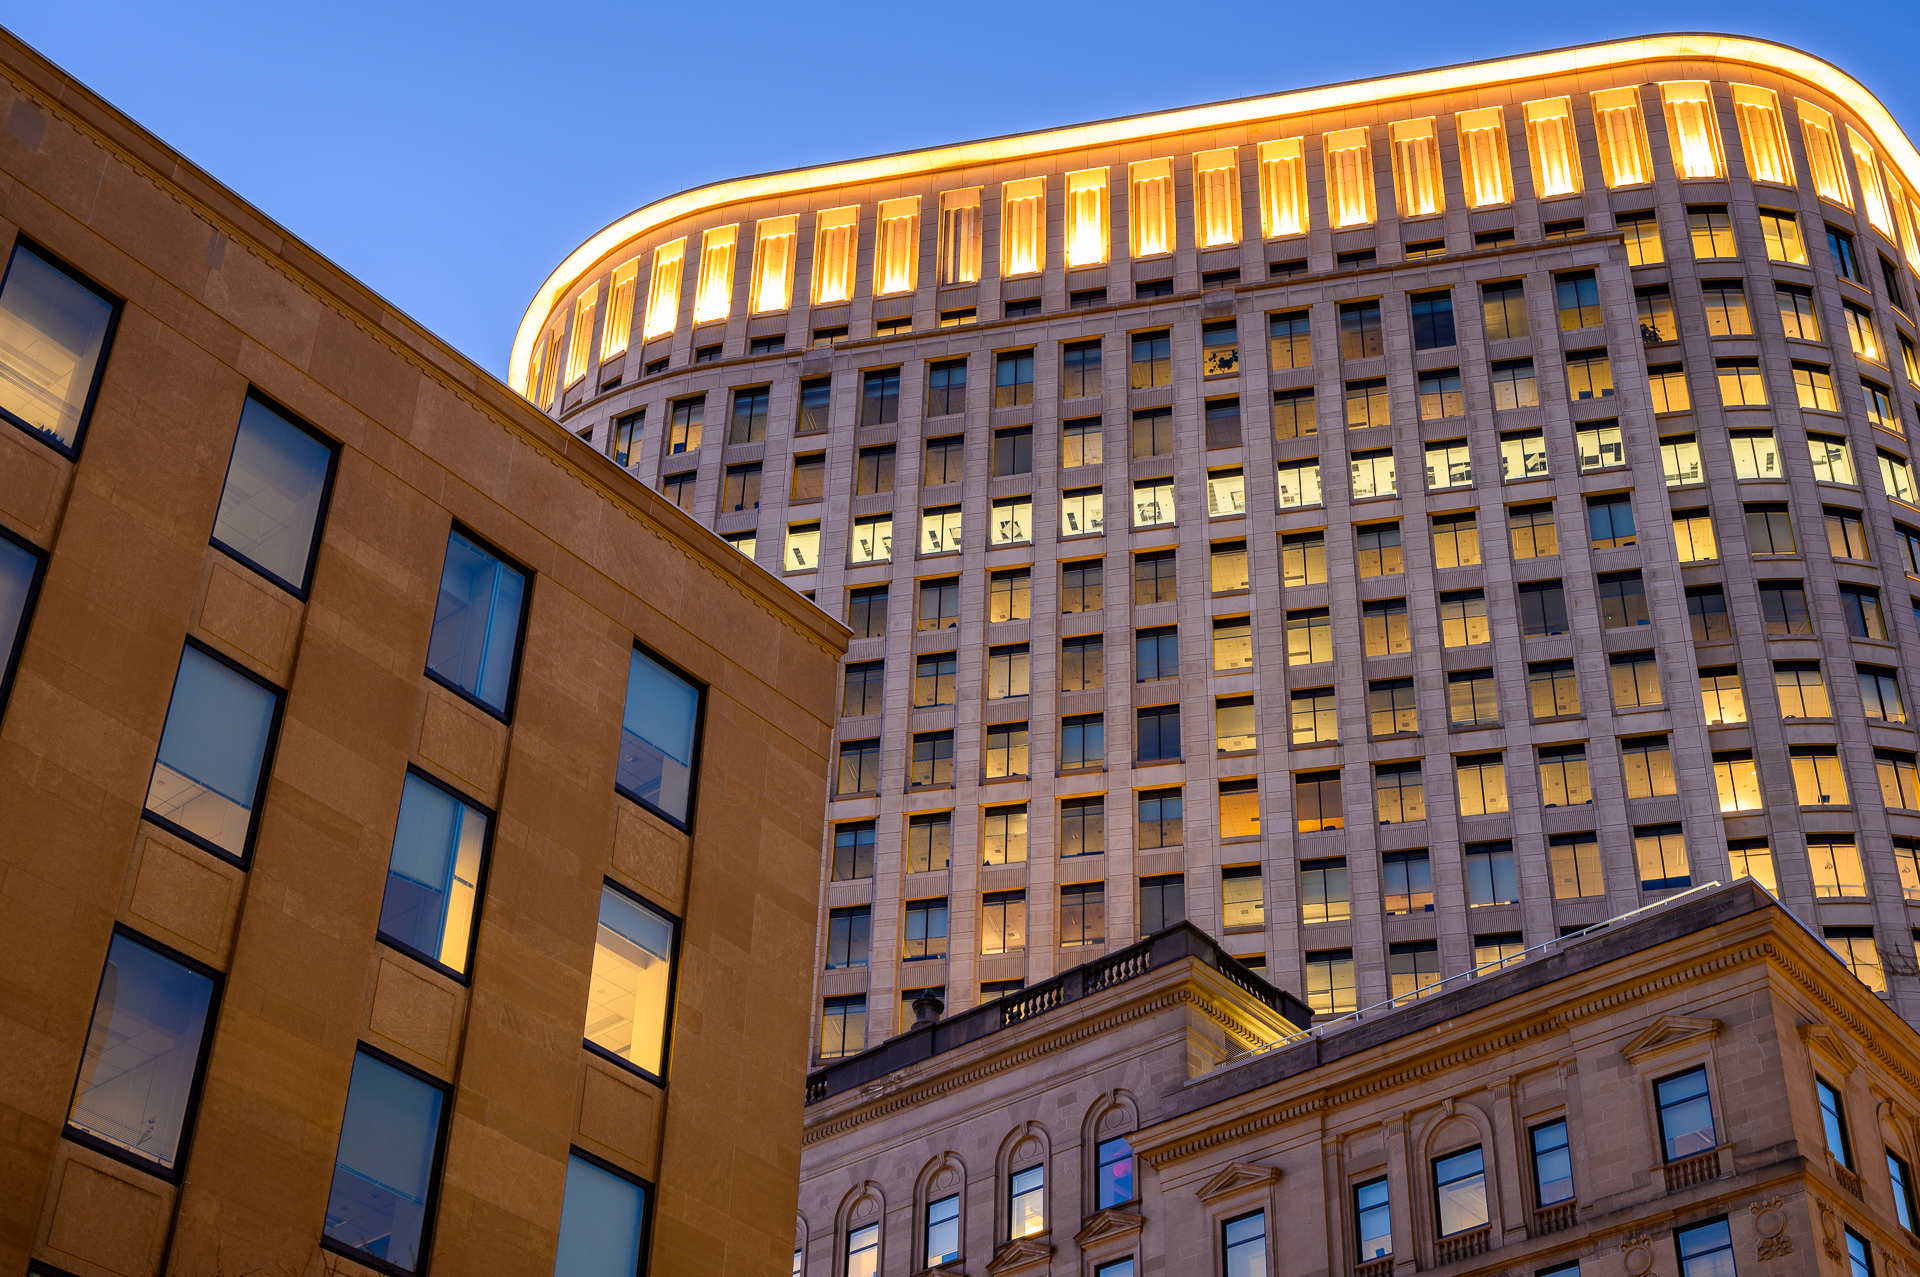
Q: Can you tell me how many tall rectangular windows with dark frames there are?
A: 11